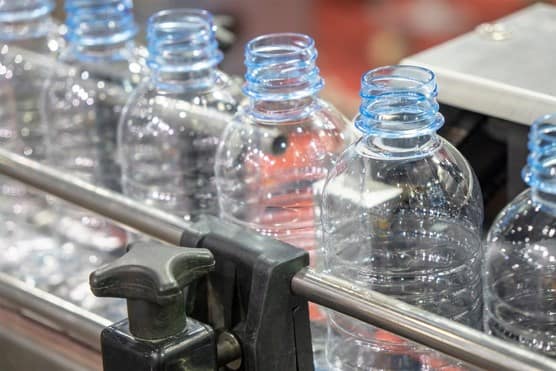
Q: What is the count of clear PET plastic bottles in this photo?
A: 6